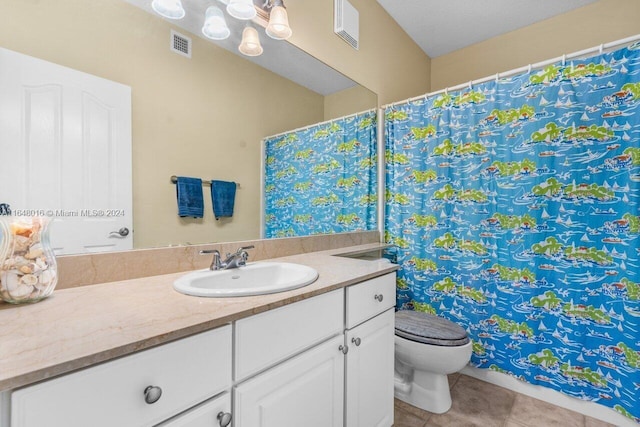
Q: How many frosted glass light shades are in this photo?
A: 5